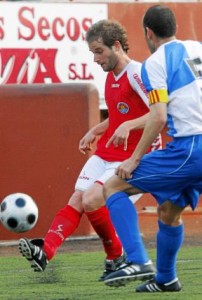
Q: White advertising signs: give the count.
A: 1